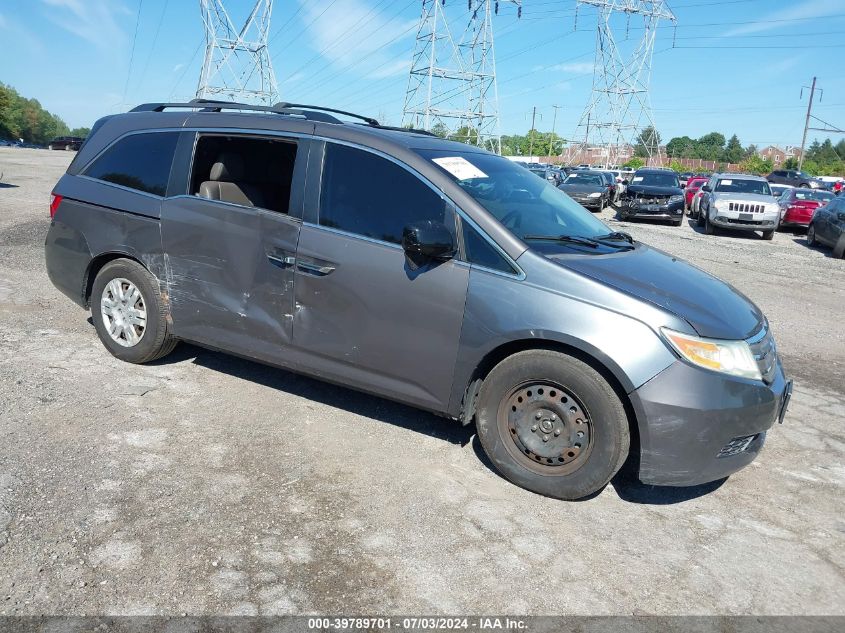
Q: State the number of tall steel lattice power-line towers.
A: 3